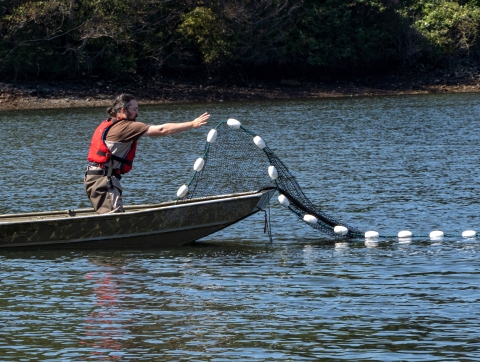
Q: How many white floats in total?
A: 13